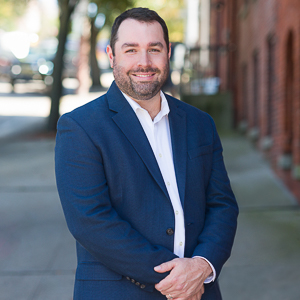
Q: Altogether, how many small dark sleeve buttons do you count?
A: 4